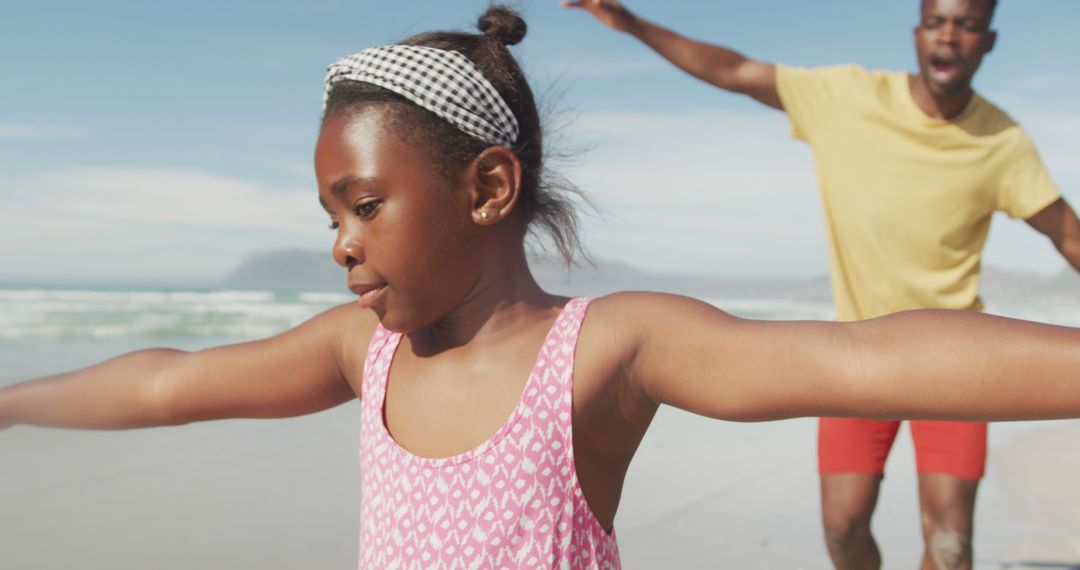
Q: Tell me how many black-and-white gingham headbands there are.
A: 1